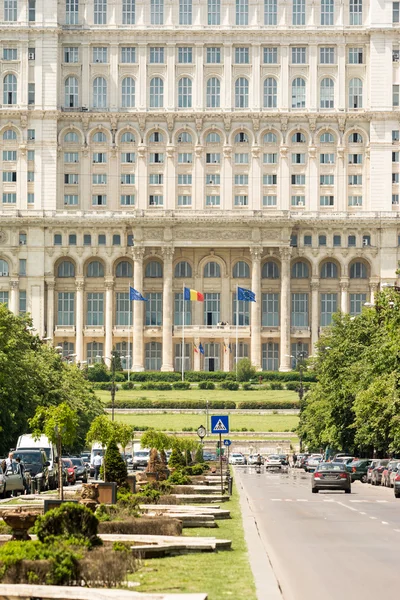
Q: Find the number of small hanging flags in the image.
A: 4